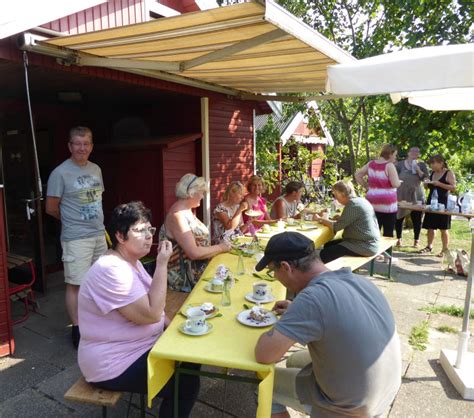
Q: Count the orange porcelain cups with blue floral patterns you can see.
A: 0